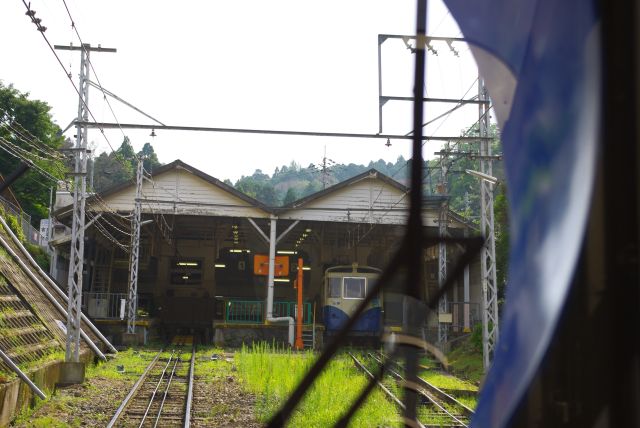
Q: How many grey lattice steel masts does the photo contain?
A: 4